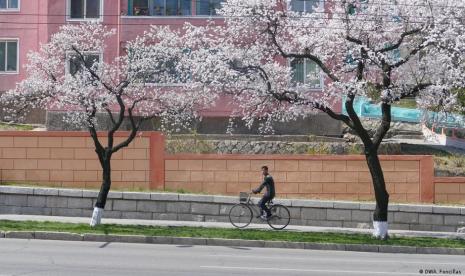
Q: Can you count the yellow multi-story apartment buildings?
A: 0